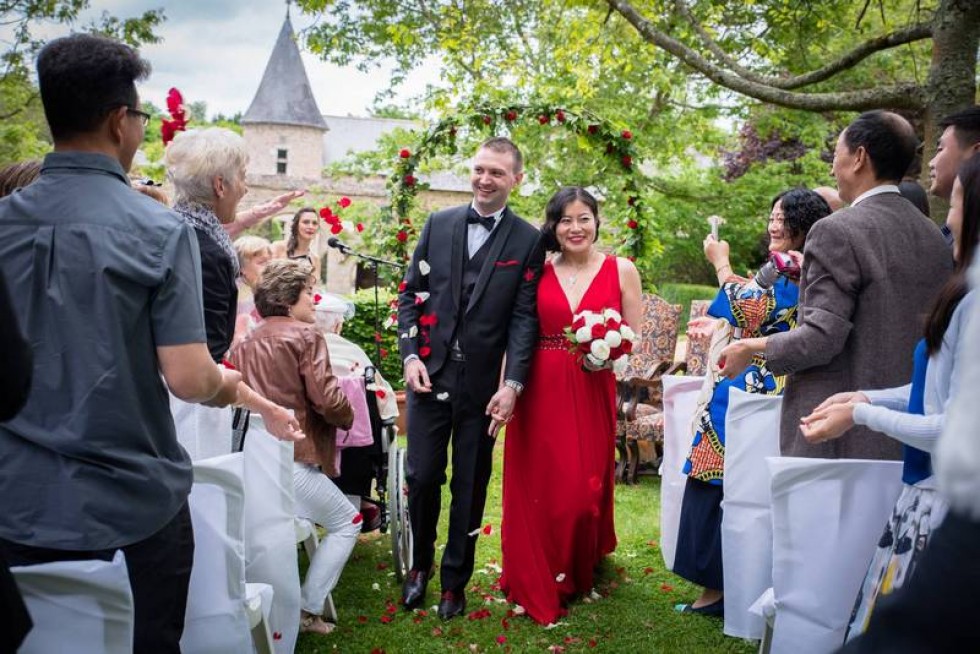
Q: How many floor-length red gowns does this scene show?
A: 1